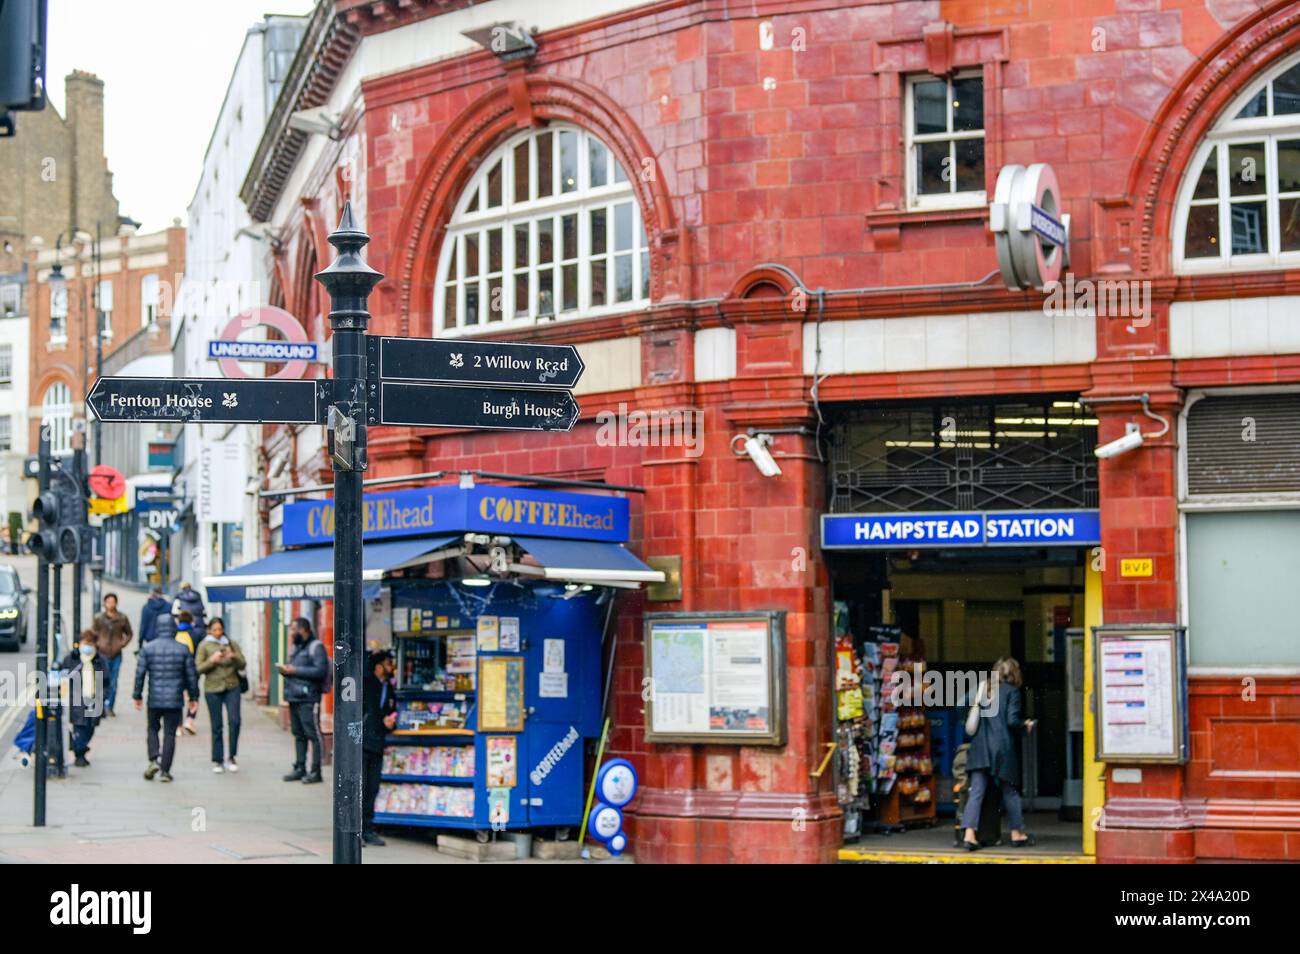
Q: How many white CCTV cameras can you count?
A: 2